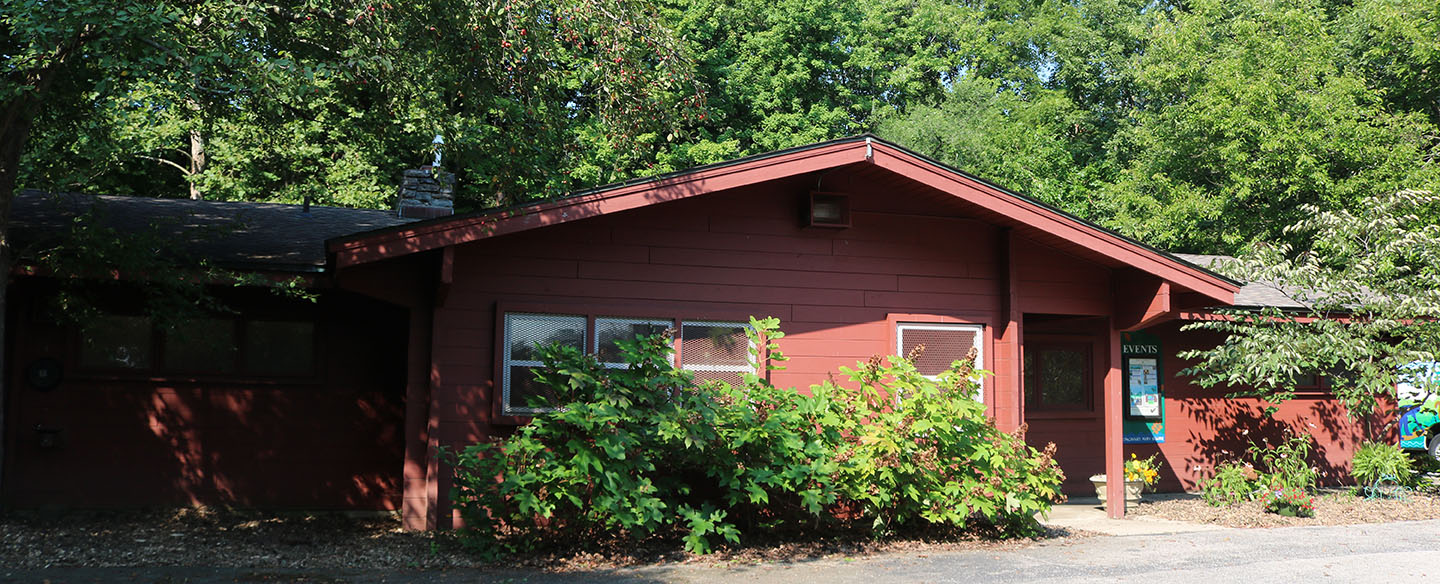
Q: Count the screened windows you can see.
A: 4